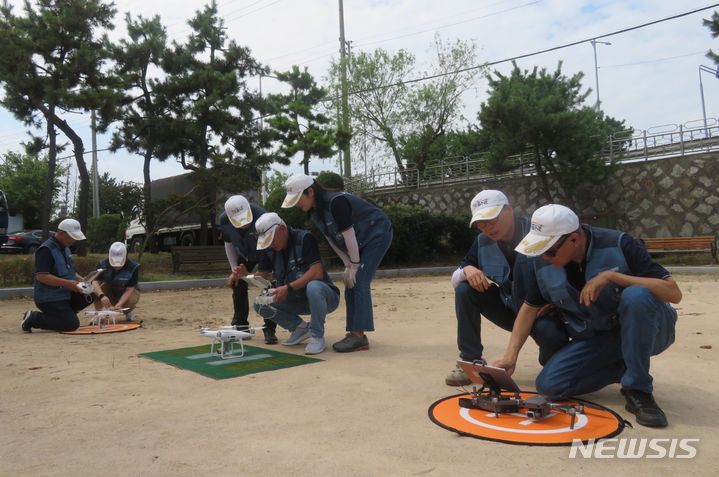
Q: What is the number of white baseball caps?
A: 7